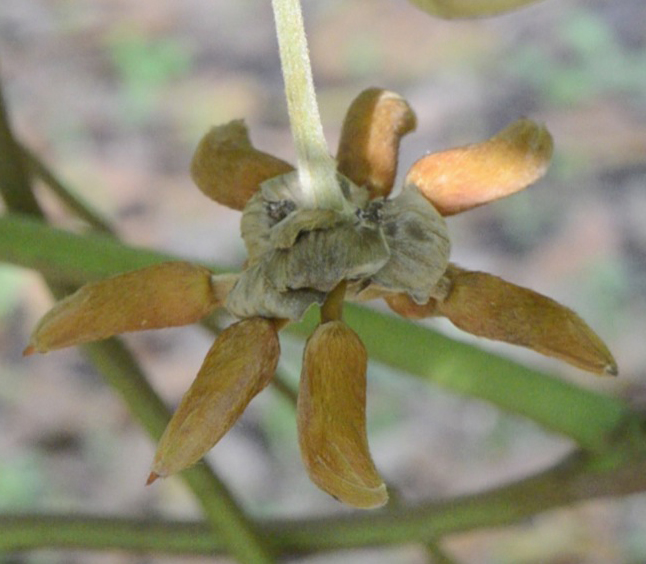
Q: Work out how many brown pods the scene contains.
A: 7